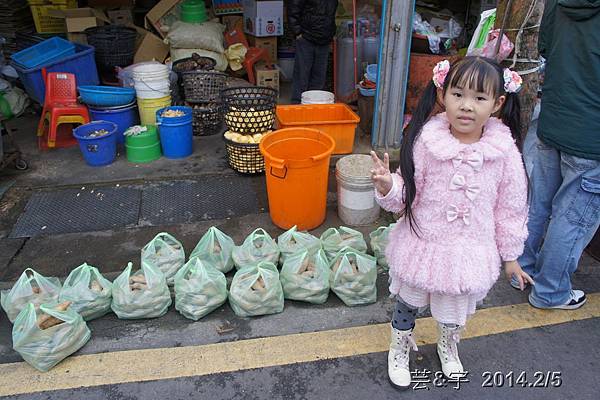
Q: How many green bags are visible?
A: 14